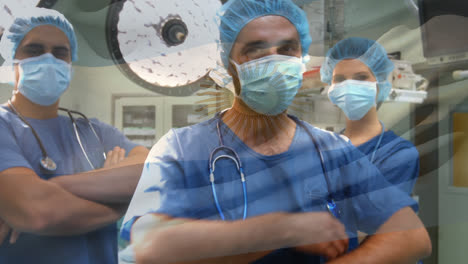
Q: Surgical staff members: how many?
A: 3